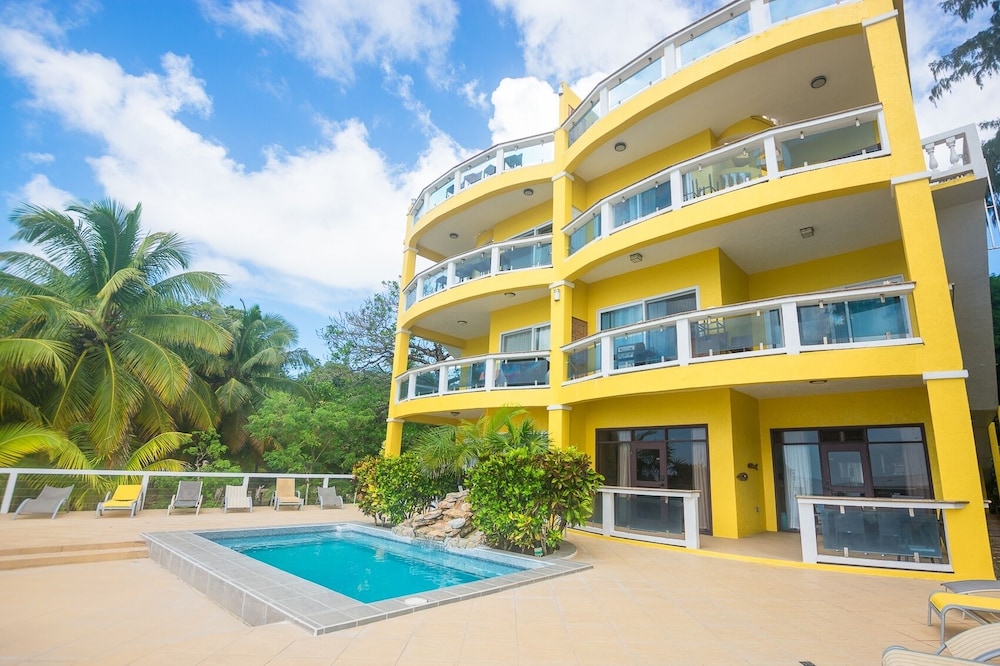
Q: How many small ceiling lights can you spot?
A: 10